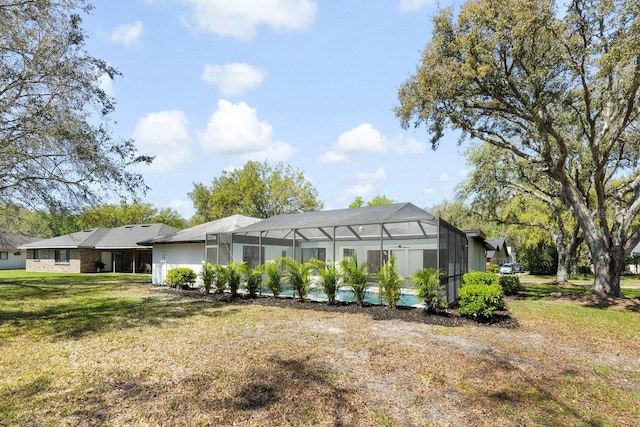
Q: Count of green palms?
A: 10